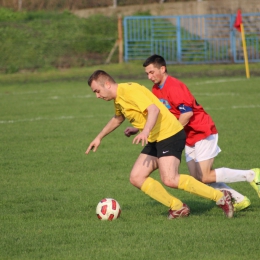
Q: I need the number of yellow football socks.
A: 2